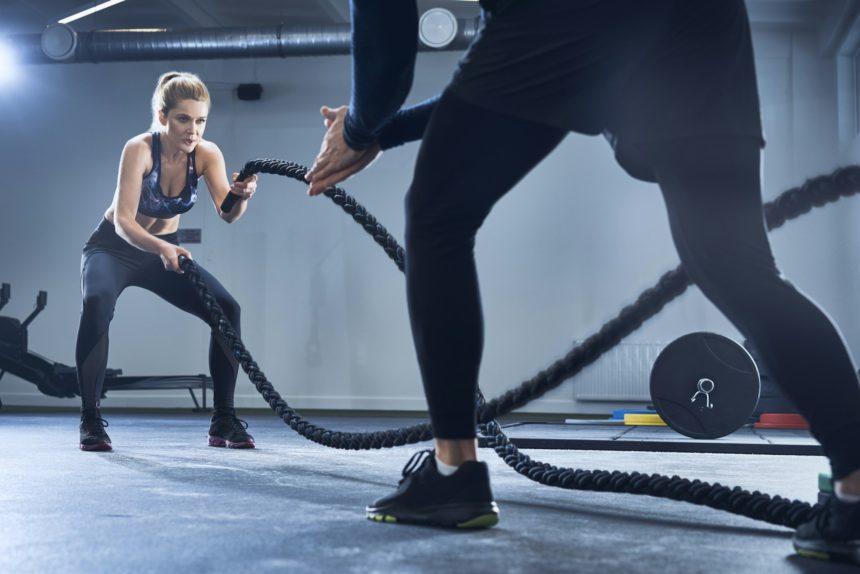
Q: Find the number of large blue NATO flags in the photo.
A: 0